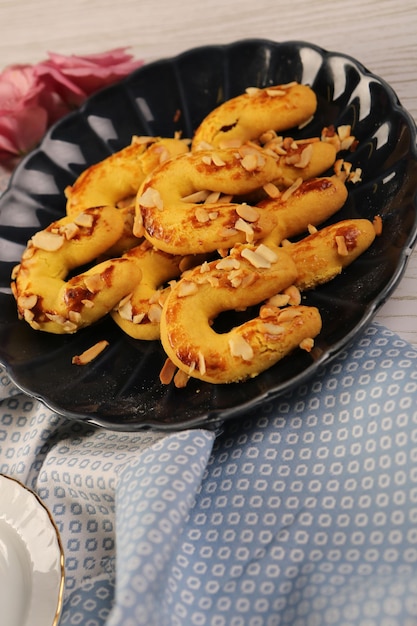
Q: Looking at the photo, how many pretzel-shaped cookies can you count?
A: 7